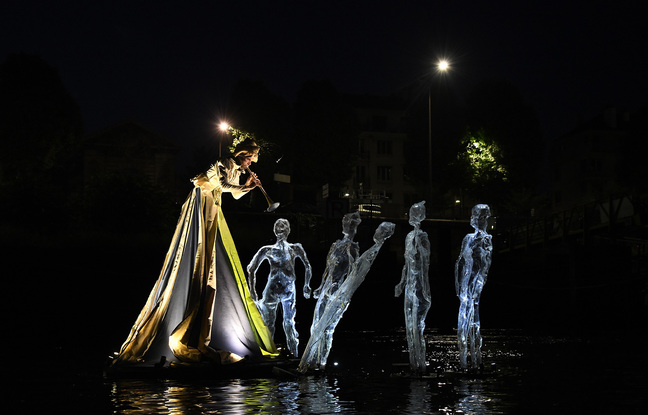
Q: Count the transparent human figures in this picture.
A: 5